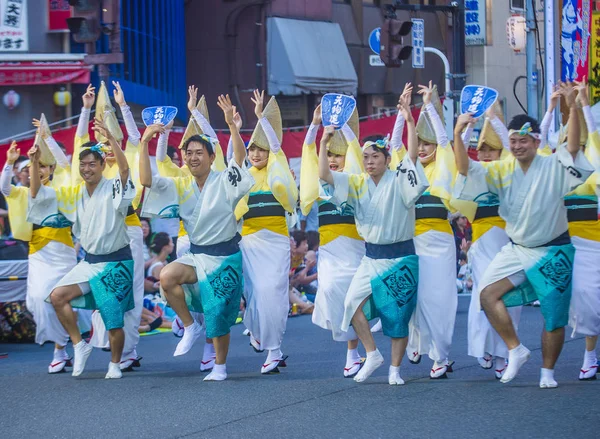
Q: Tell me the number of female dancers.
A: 8